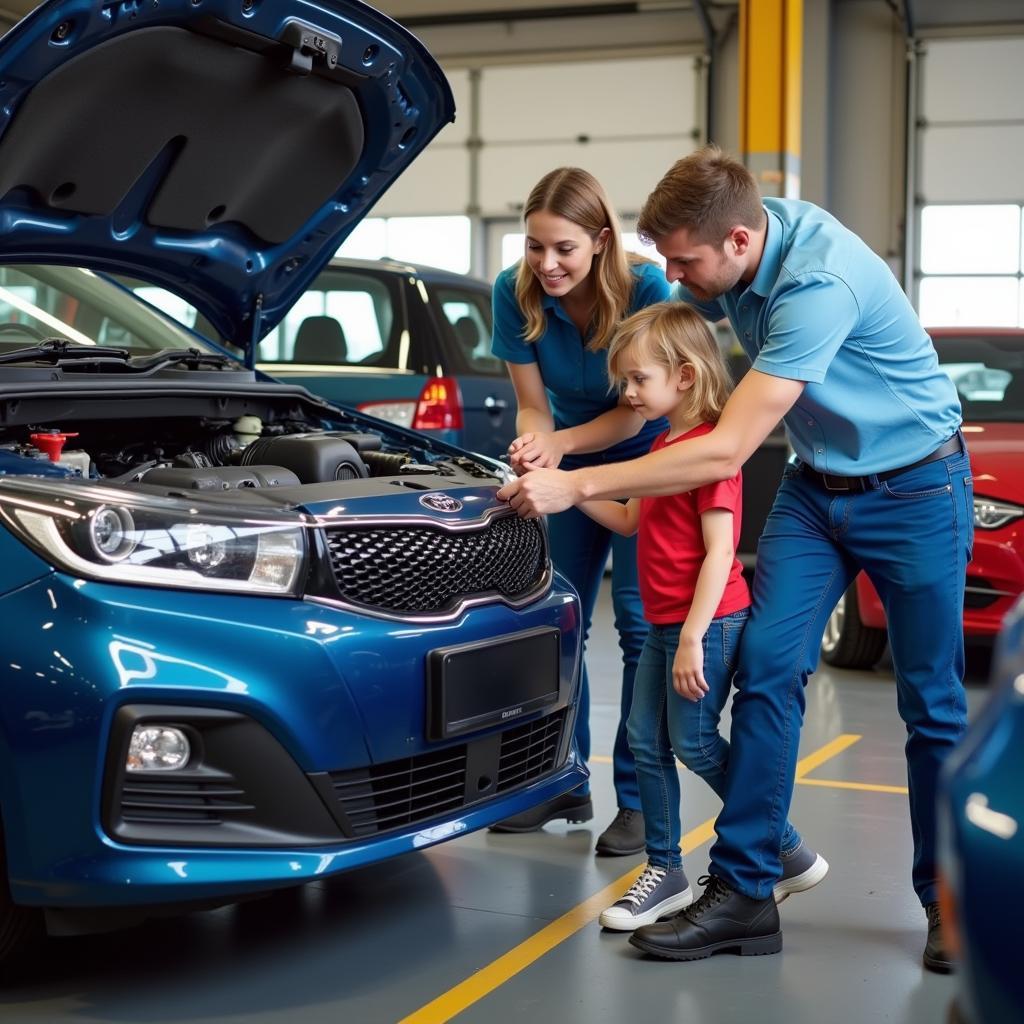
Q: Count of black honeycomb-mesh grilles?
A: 1